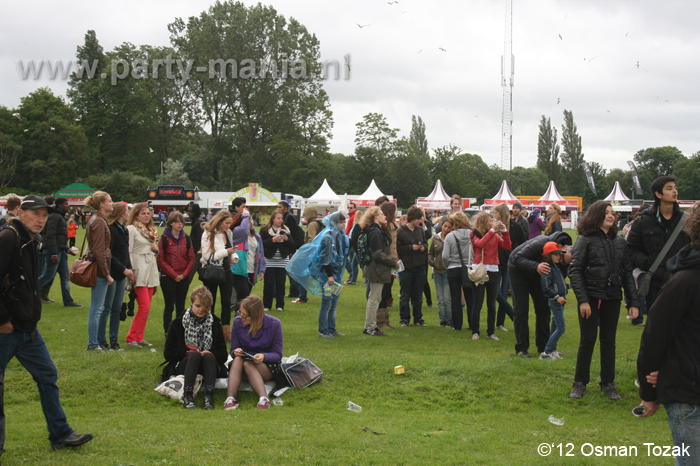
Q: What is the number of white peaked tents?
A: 6